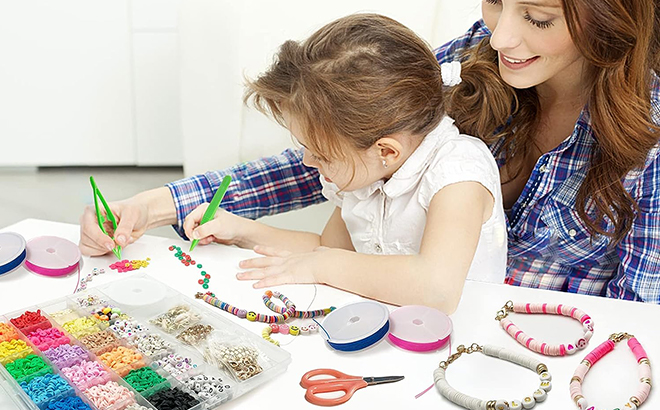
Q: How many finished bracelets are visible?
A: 3